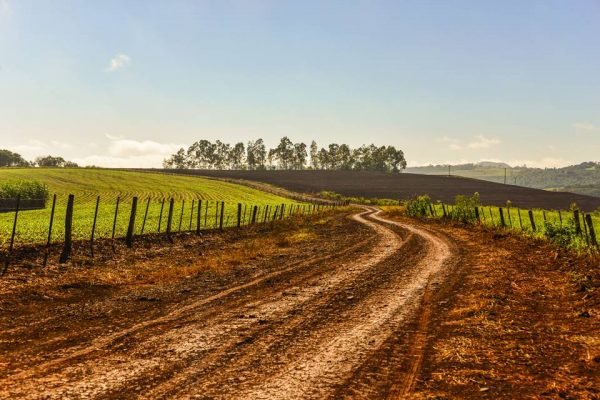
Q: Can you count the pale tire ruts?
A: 2